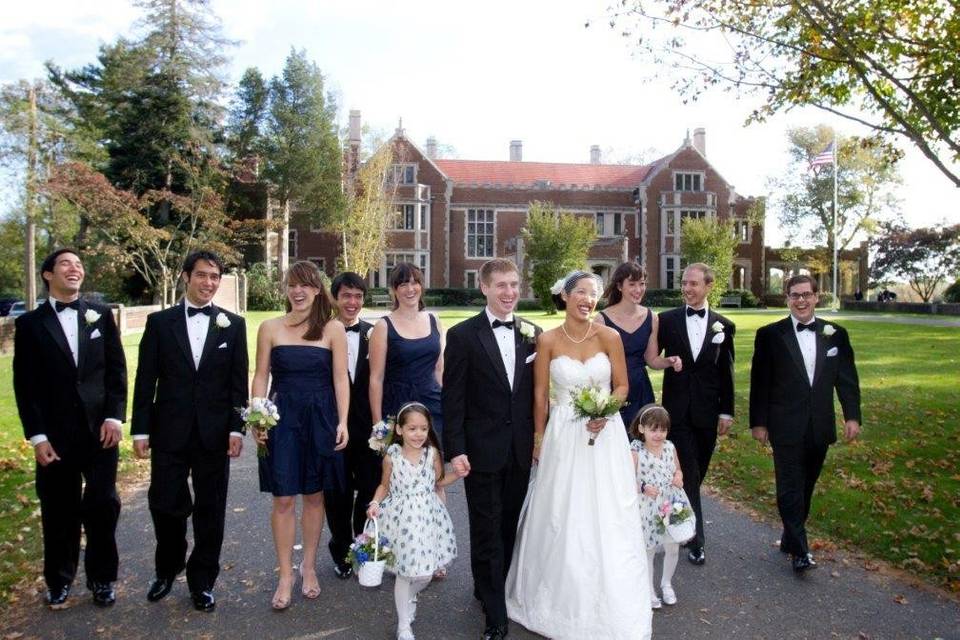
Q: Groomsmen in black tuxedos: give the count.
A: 5